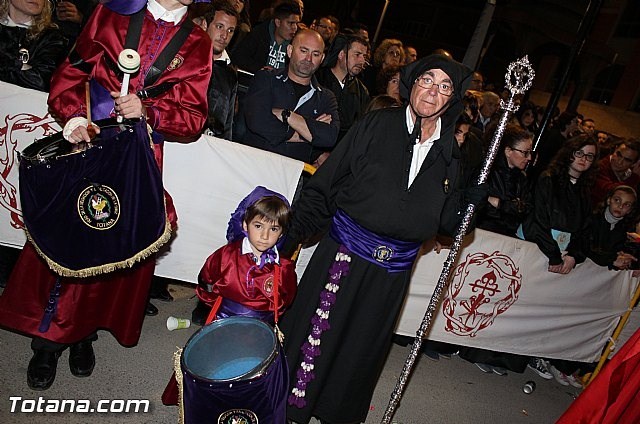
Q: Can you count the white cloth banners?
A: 2